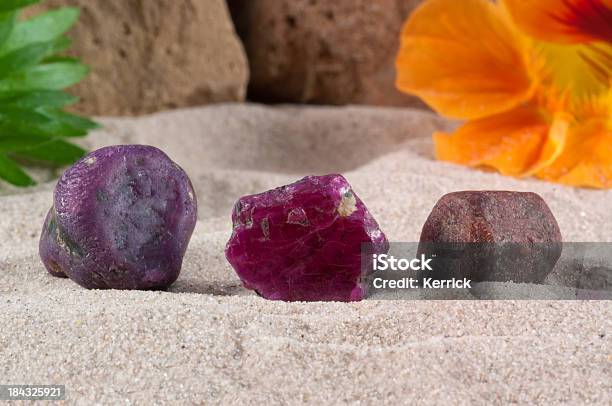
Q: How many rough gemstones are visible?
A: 3